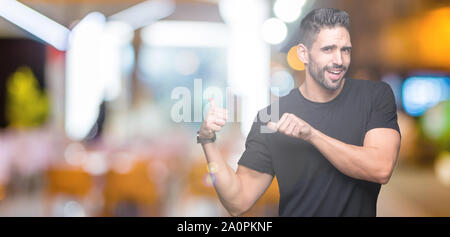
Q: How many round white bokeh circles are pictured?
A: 2